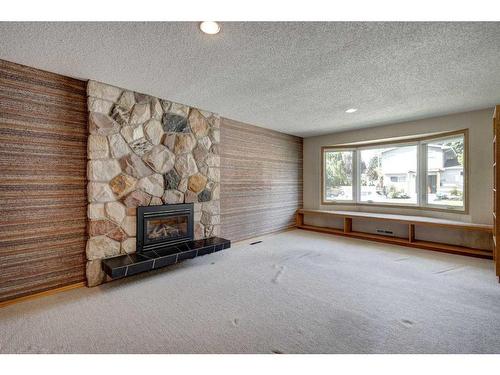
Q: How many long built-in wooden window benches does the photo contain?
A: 1